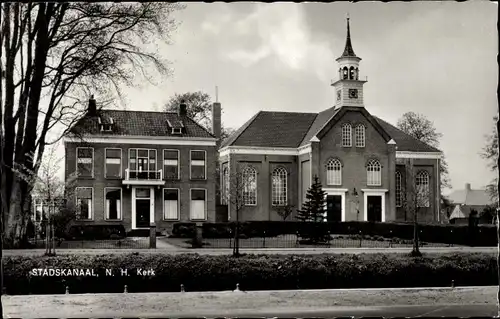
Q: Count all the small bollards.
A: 5